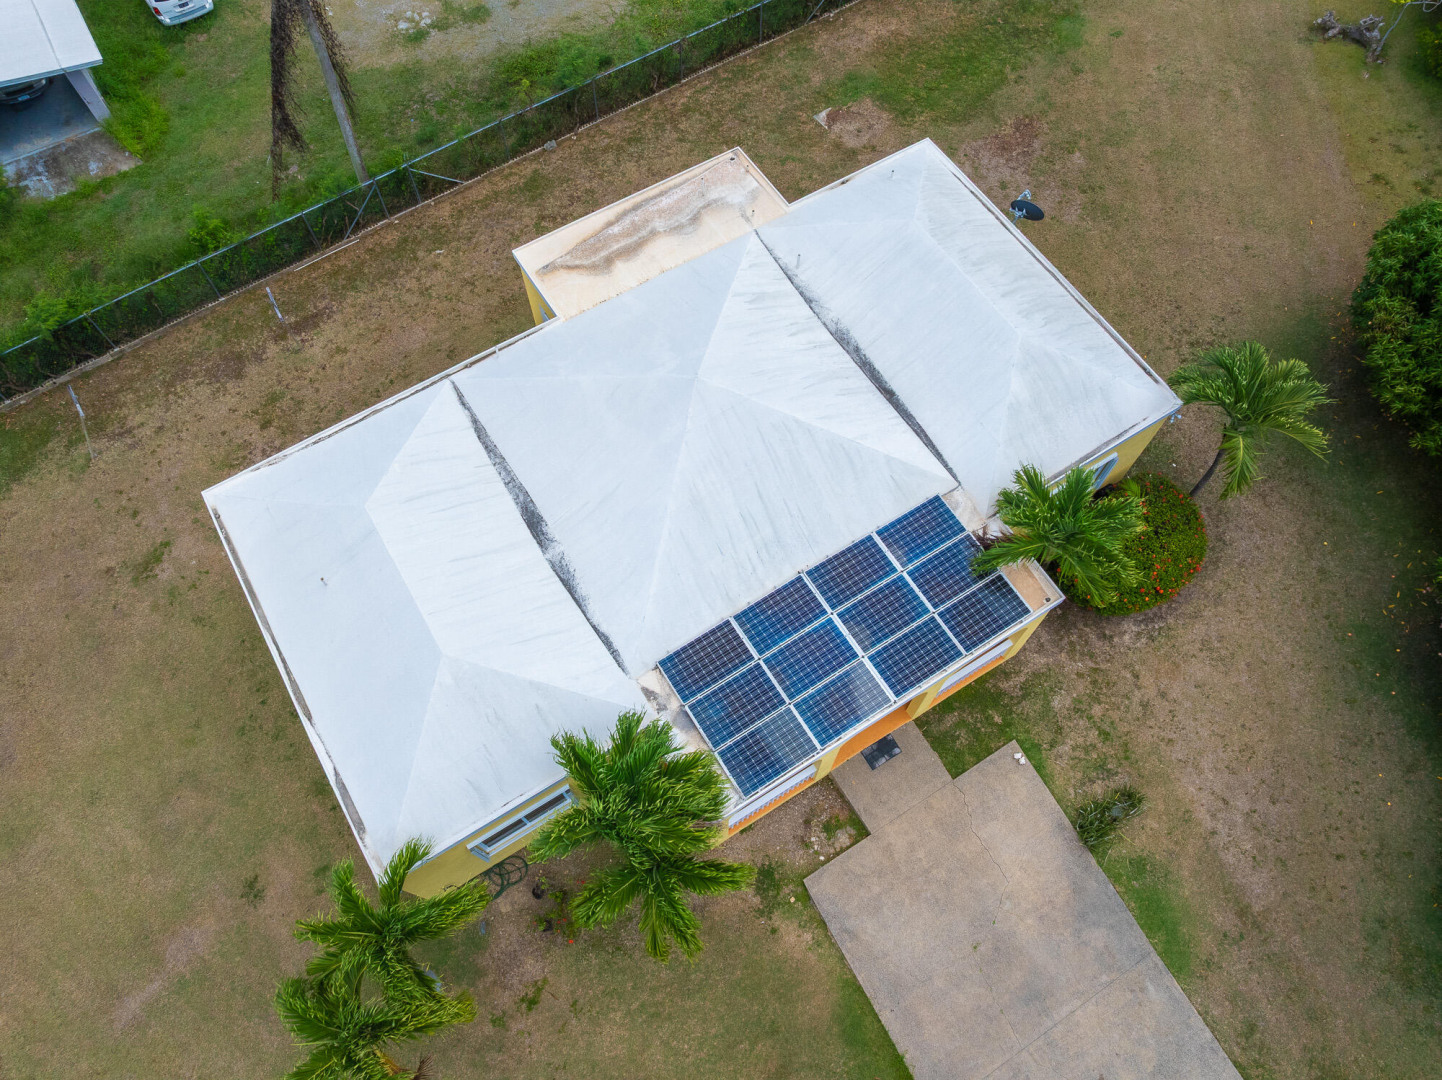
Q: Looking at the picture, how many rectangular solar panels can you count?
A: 12